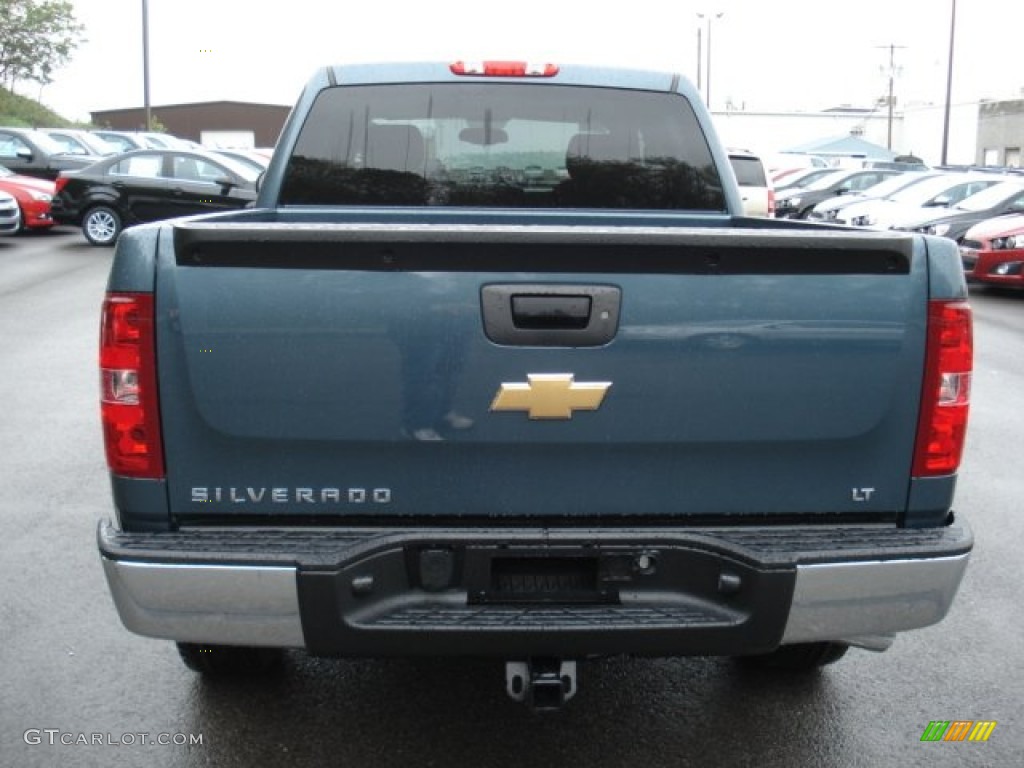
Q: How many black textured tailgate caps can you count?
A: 1